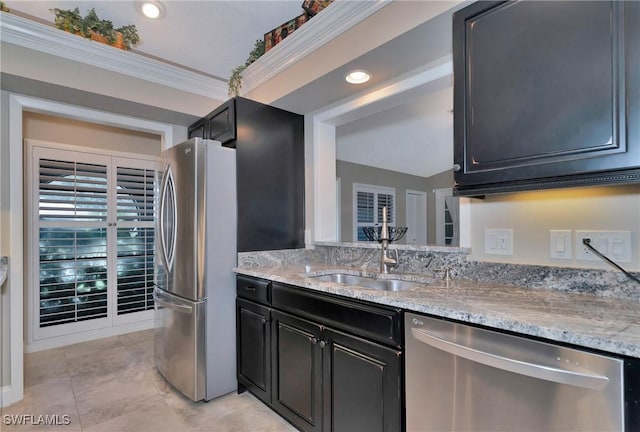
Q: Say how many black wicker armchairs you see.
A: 0